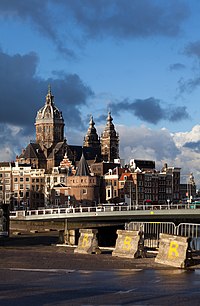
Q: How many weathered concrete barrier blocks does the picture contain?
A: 3